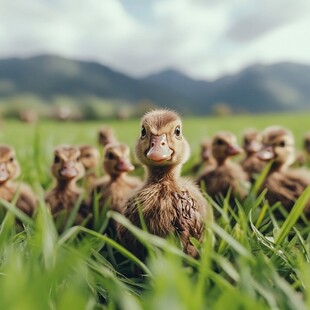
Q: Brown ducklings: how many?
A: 11